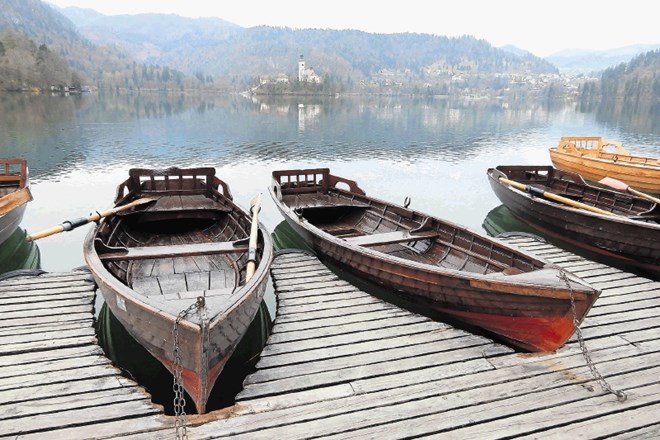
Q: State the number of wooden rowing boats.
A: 5